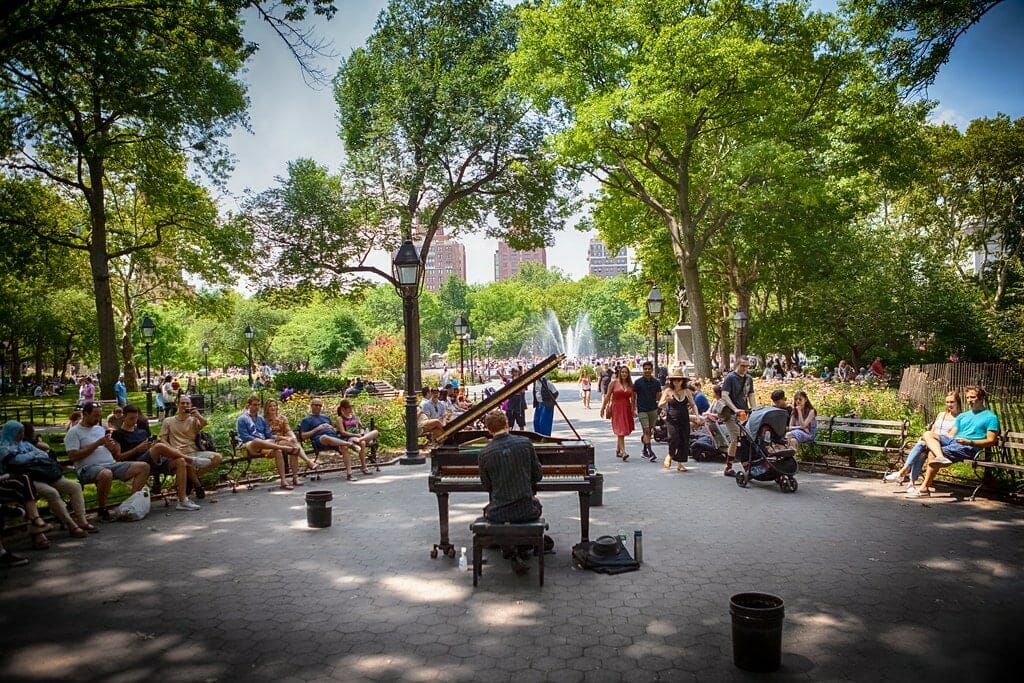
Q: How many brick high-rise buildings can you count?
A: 3